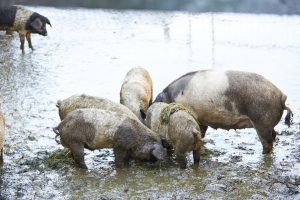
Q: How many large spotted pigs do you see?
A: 1